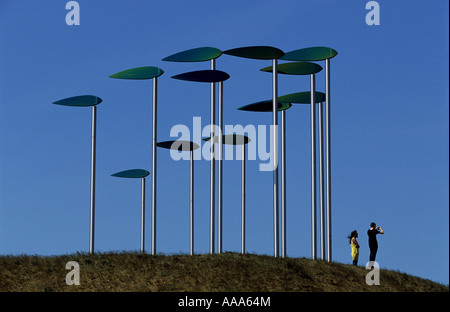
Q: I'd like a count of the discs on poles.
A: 12